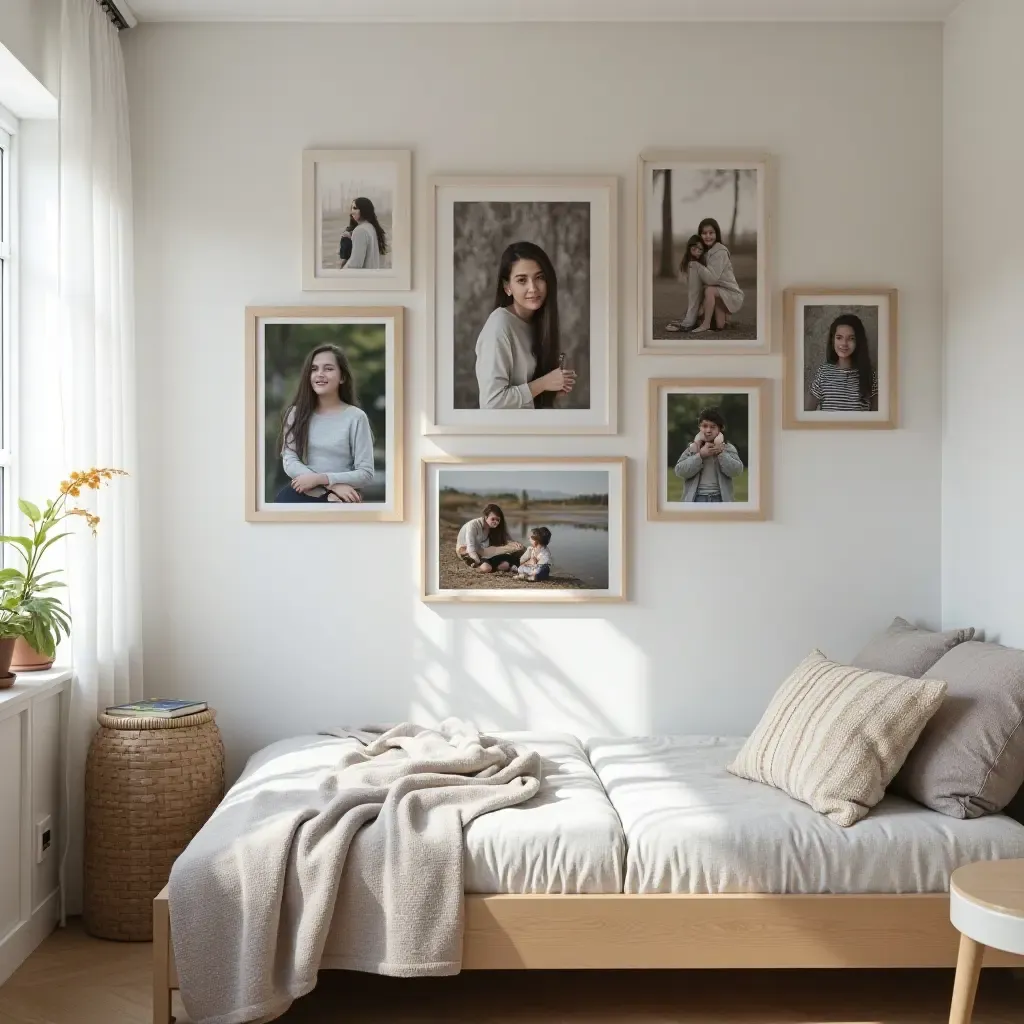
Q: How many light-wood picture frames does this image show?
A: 7